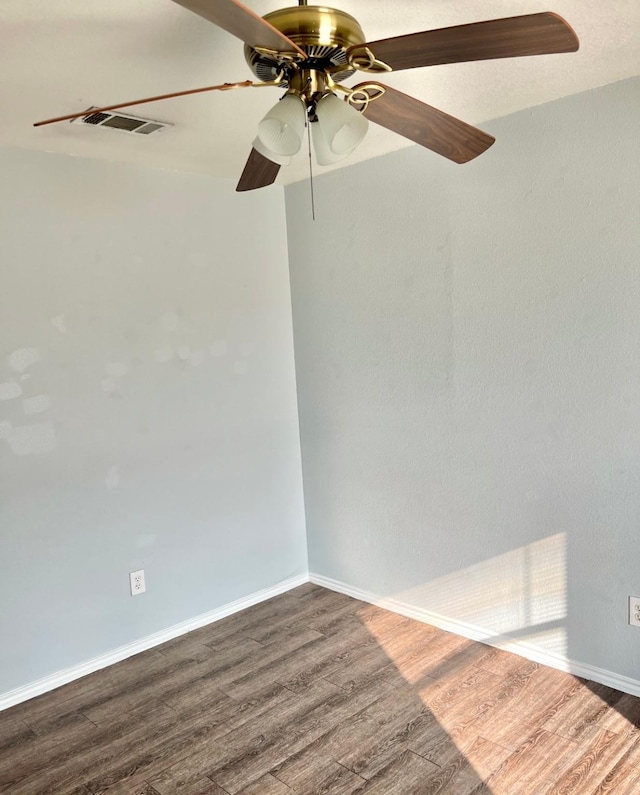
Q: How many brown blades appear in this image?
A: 5